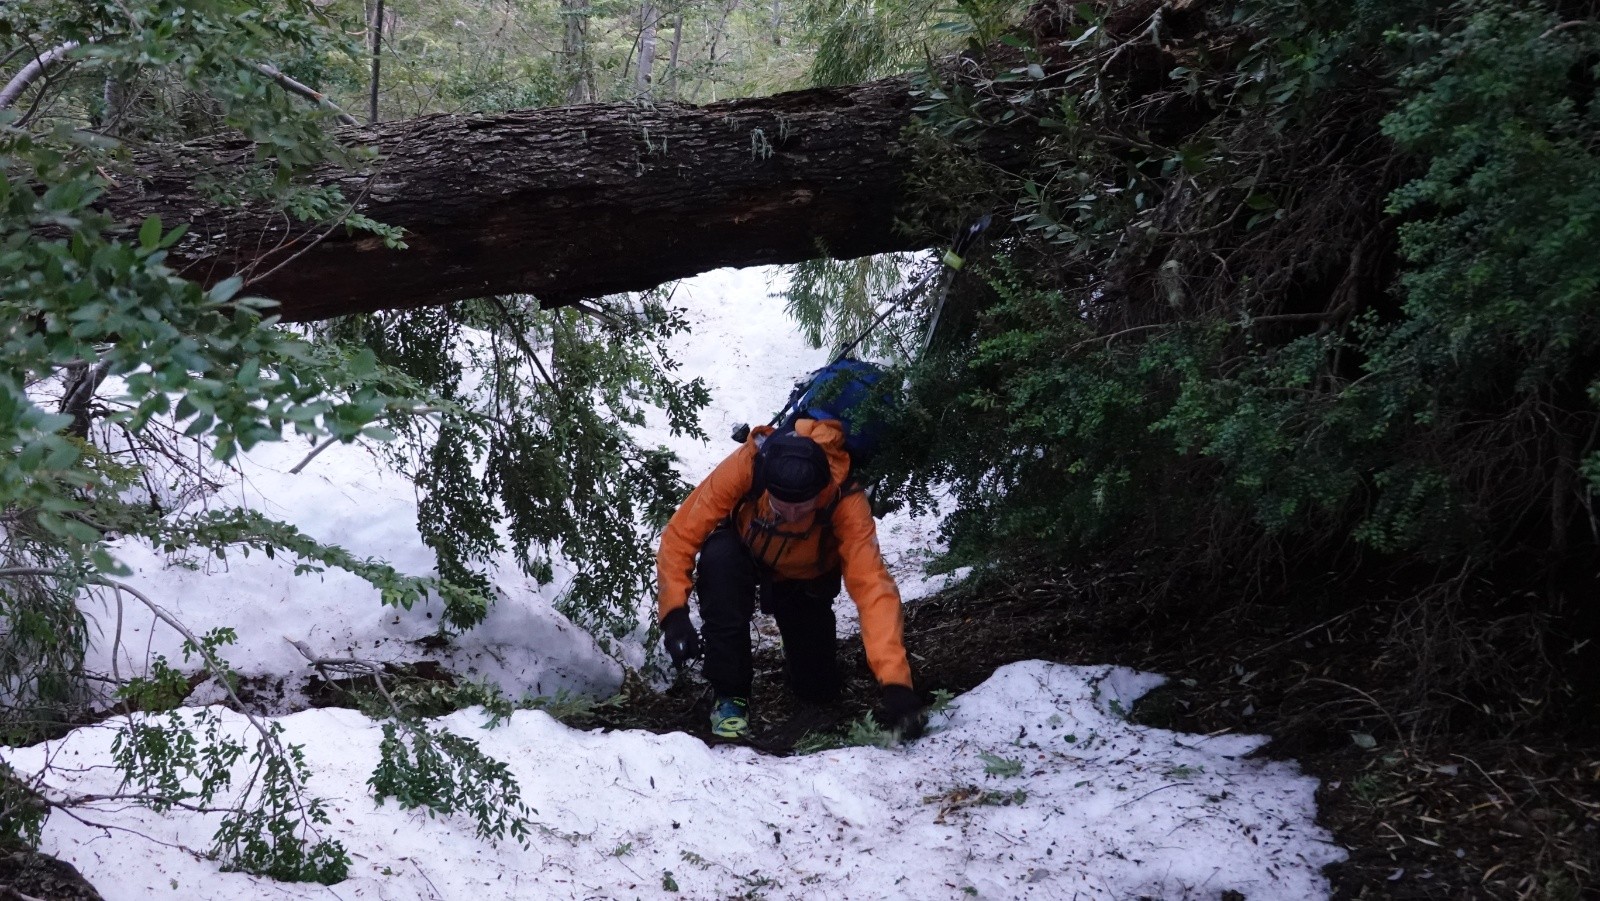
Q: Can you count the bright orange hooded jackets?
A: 1